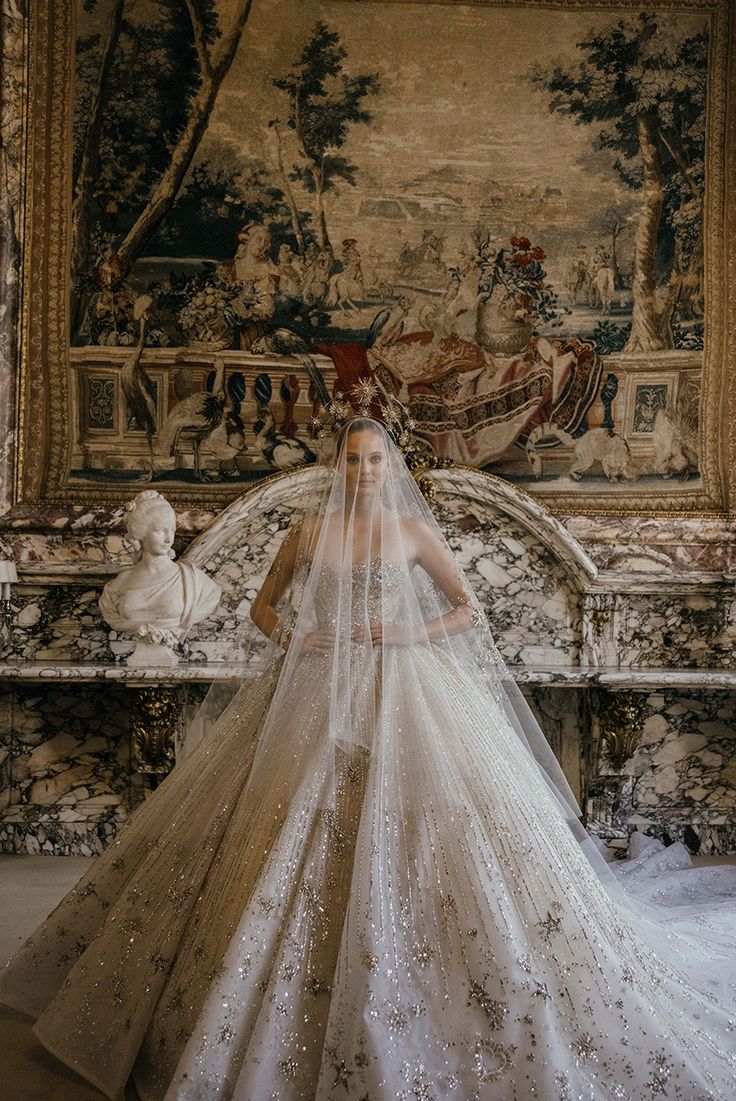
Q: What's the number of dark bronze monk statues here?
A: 0